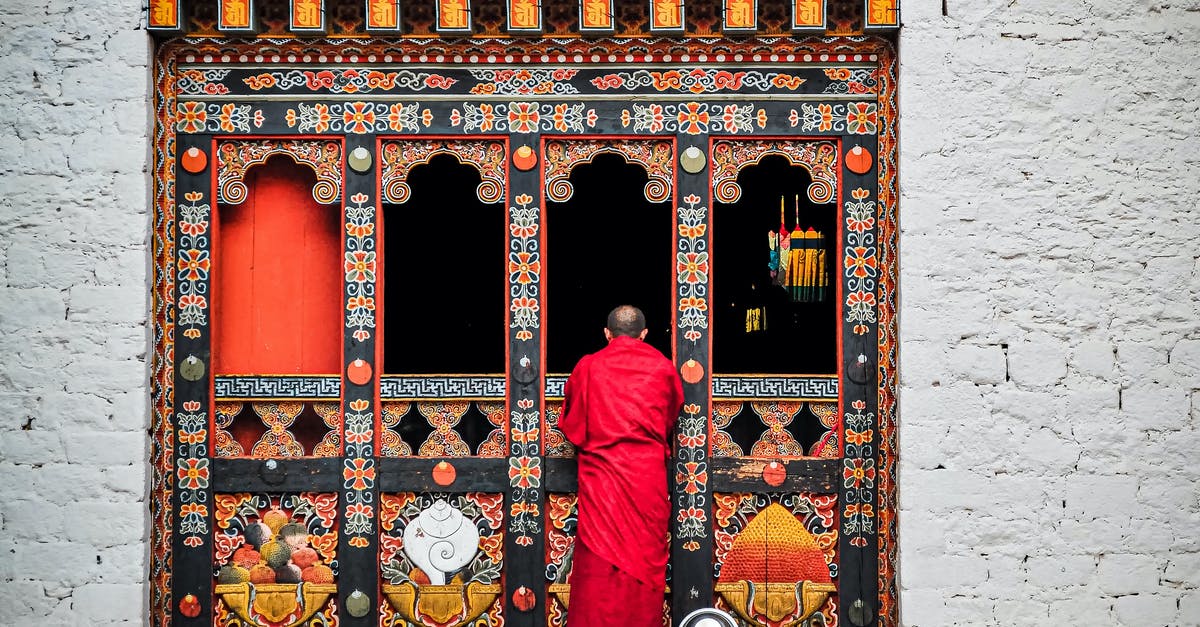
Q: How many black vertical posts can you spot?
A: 5